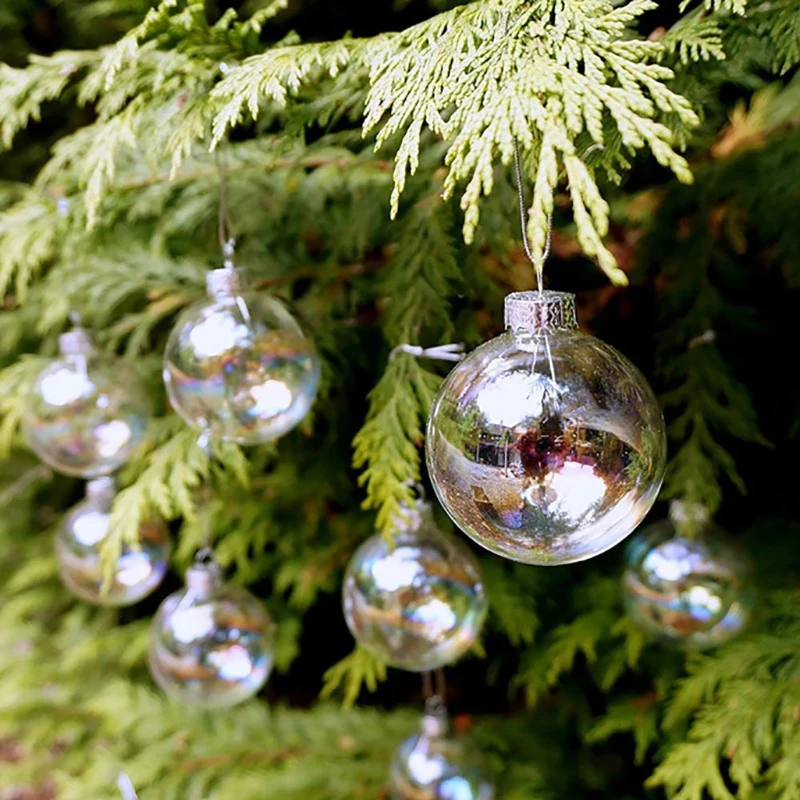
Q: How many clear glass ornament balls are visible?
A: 8